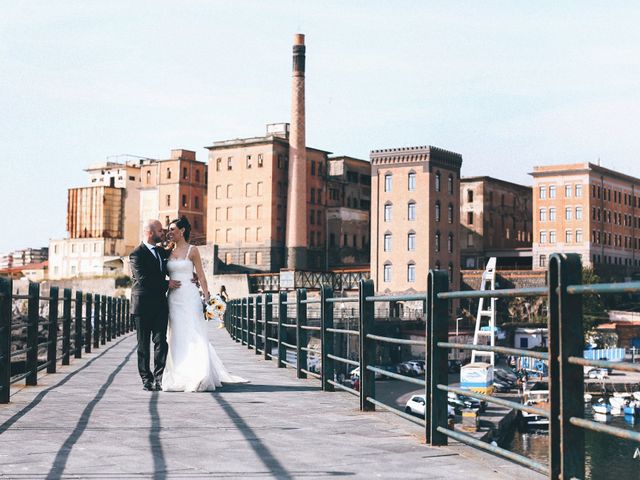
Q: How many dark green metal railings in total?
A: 2